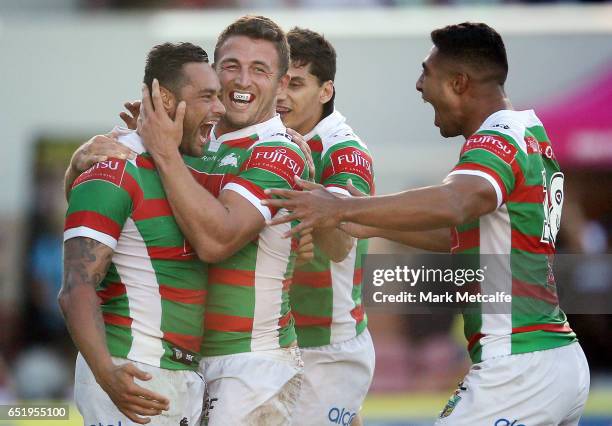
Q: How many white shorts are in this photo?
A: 4